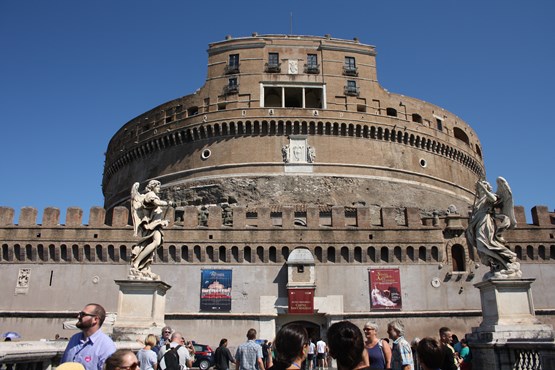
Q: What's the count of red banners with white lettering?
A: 2